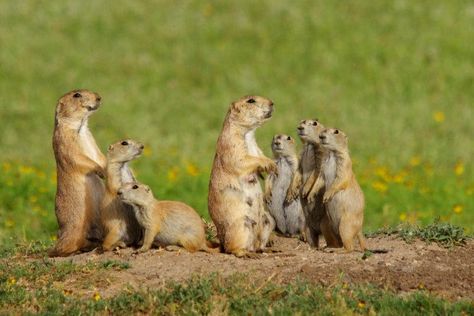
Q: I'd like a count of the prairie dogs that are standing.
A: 6